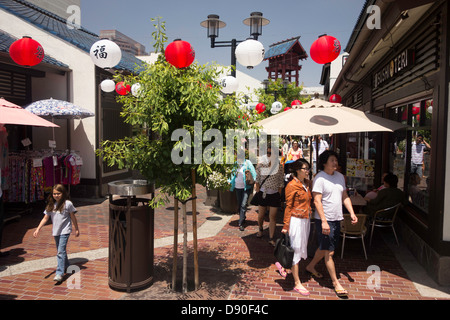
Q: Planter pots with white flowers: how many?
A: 1